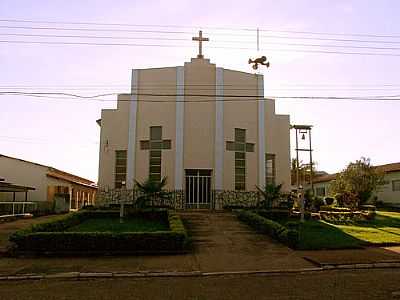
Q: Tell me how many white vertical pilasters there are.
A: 4